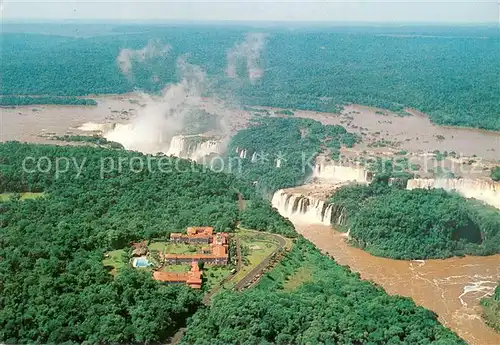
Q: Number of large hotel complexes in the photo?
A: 1